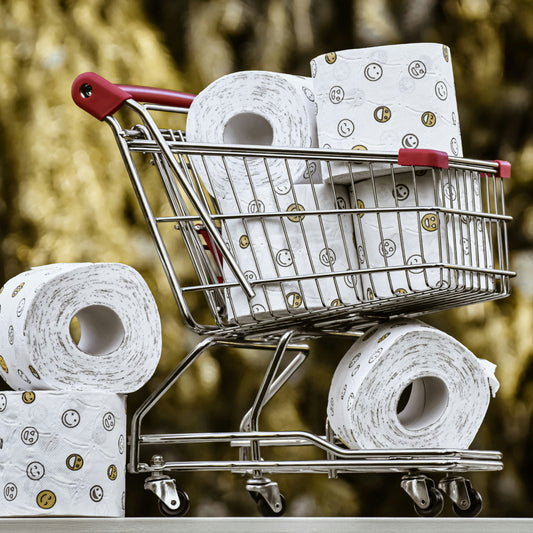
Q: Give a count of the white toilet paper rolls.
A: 7